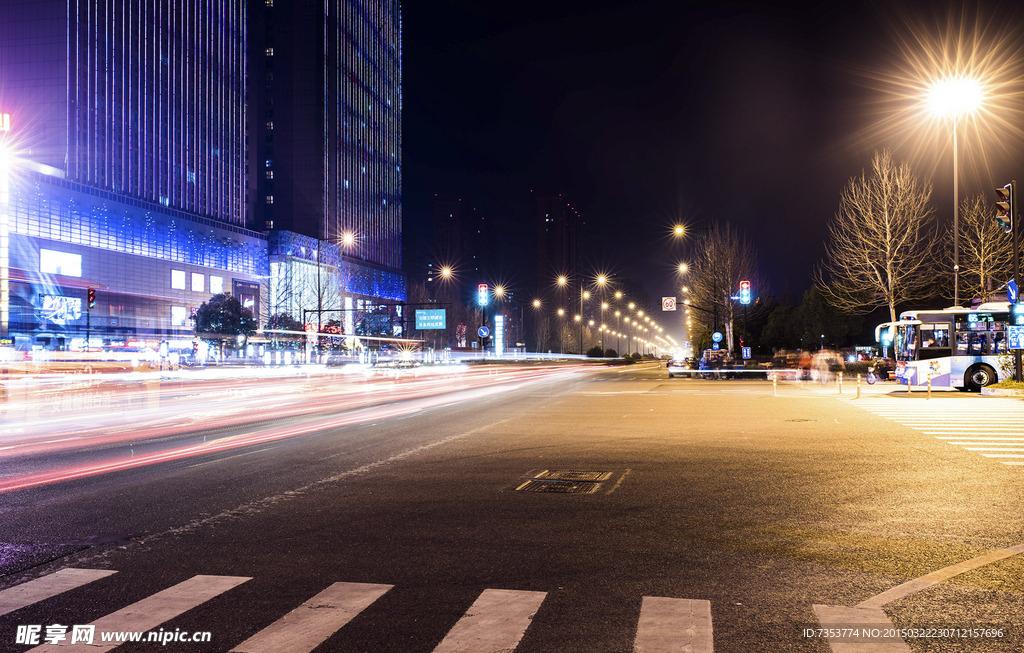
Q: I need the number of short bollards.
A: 5